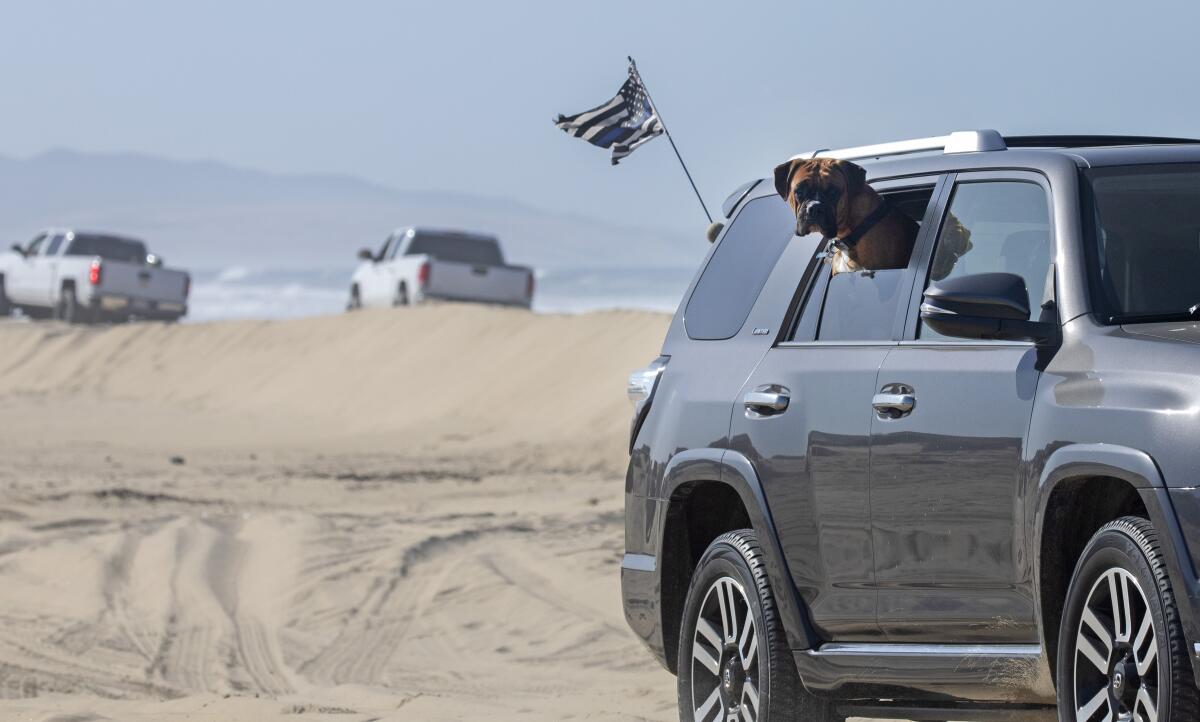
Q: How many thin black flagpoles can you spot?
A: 1